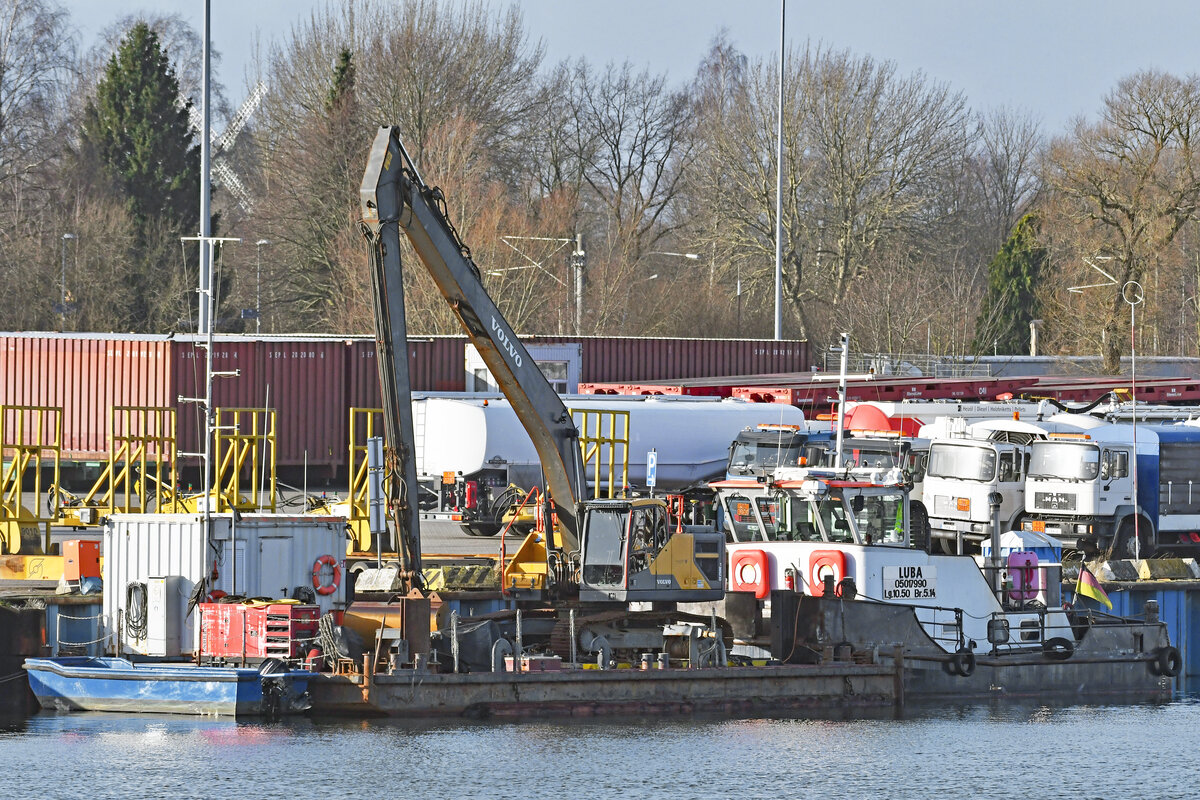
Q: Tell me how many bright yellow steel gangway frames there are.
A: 5